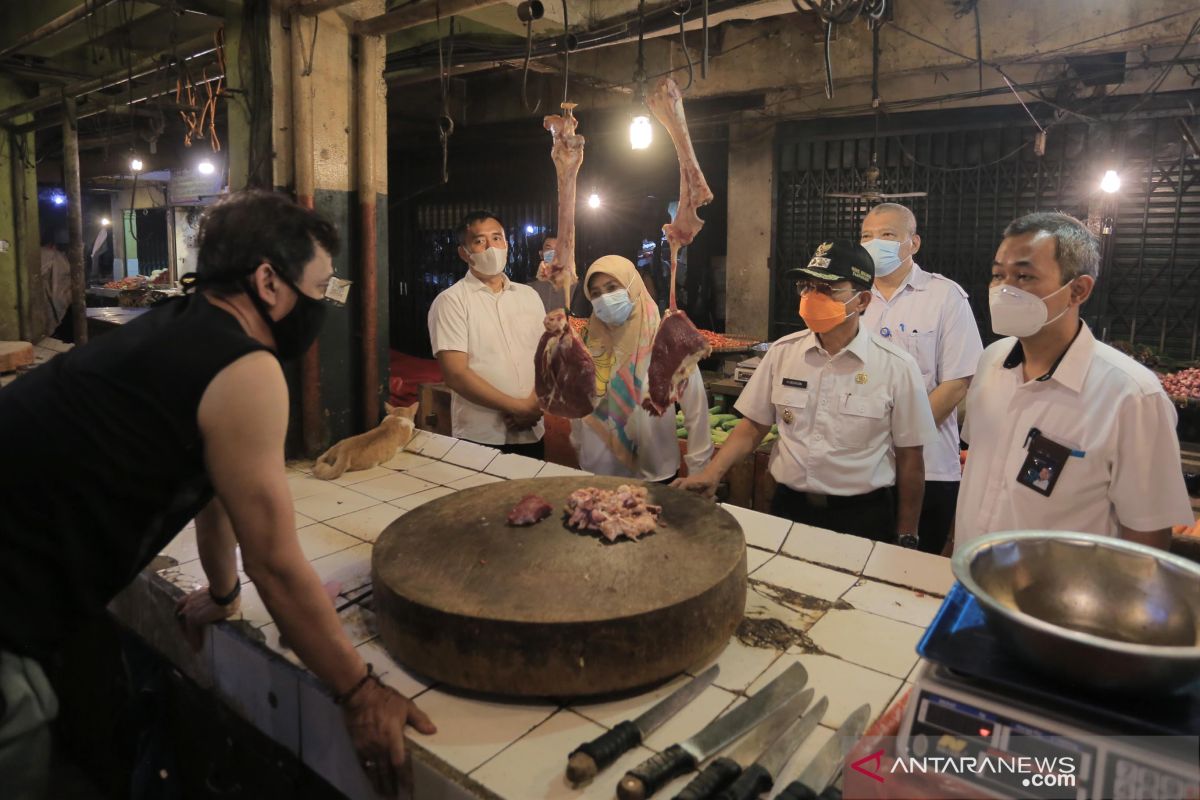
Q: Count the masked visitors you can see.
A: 6